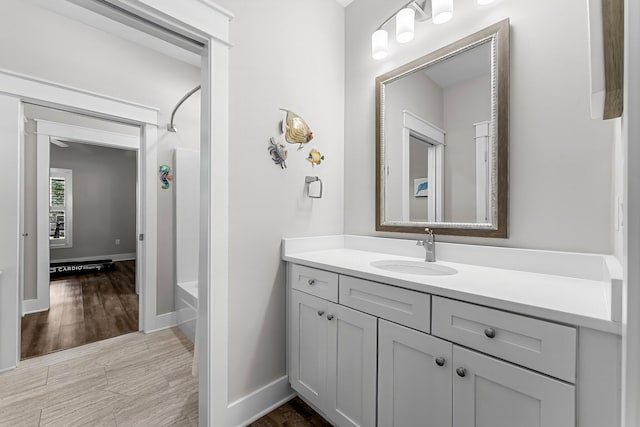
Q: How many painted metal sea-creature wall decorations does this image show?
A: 4